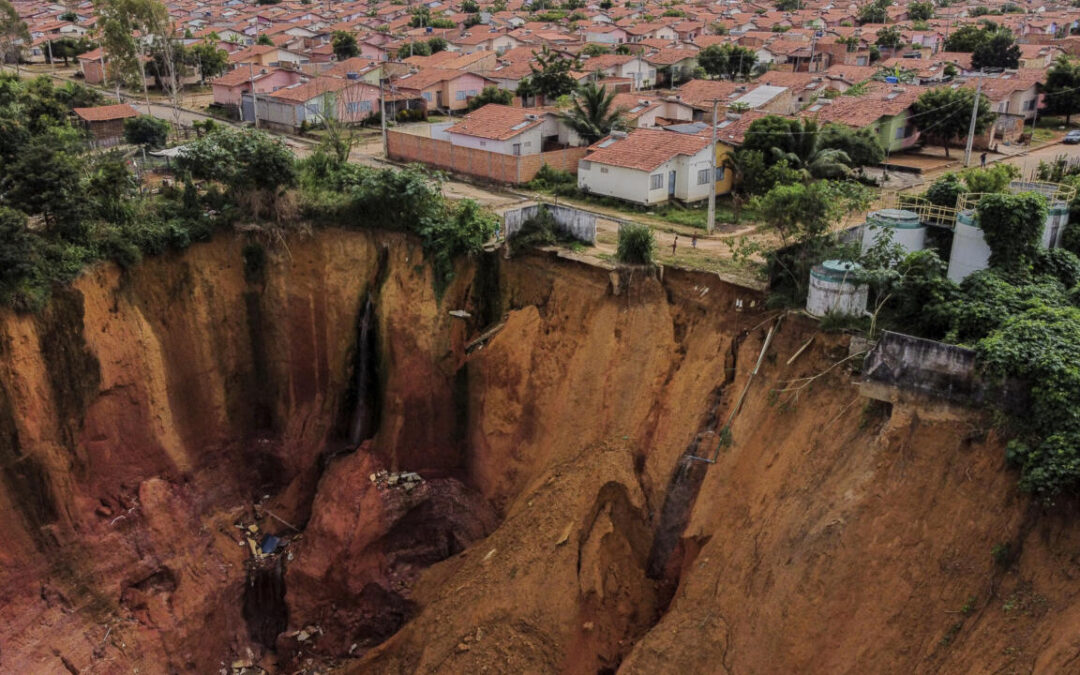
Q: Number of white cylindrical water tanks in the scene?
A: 4